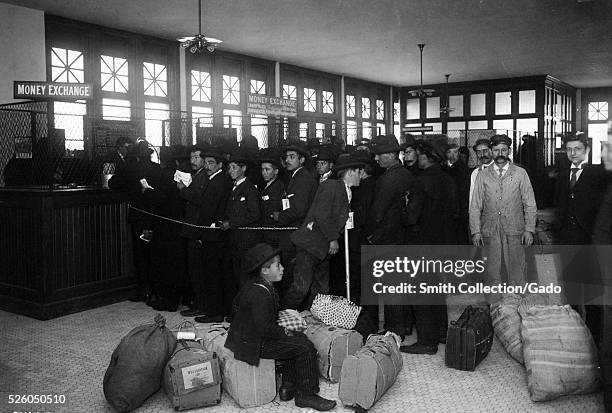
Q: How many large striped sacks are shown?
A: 2